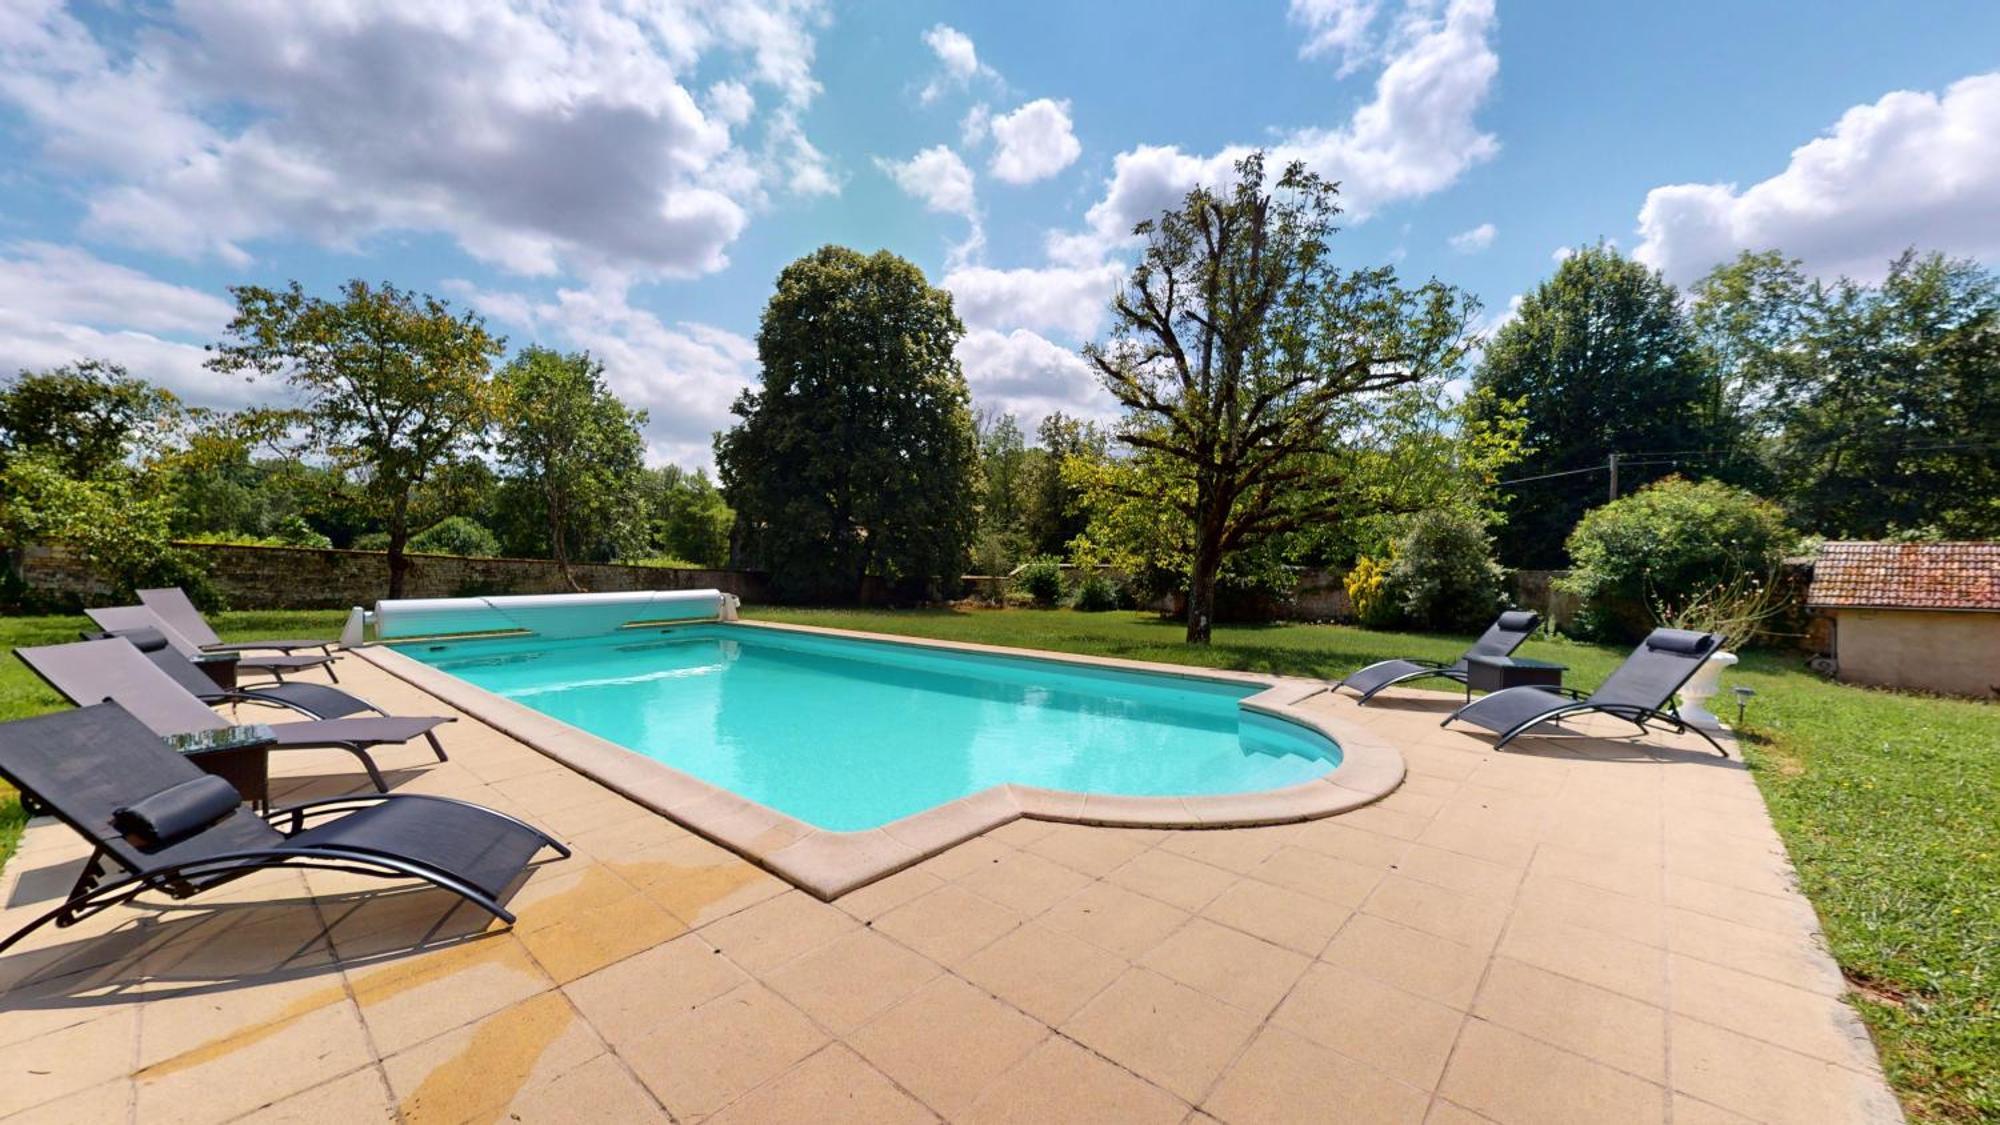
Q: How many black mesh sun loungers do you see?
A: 4